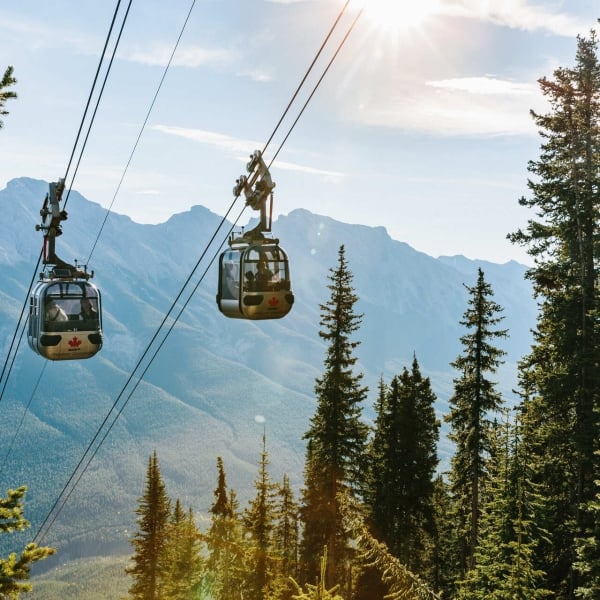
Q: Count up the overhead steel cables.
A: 5